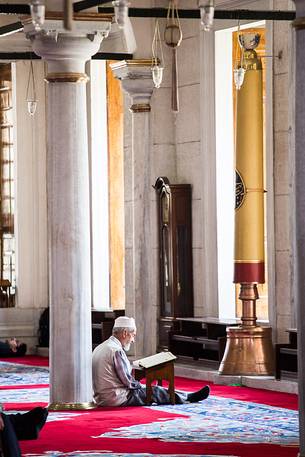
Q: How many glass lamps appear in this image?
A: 6